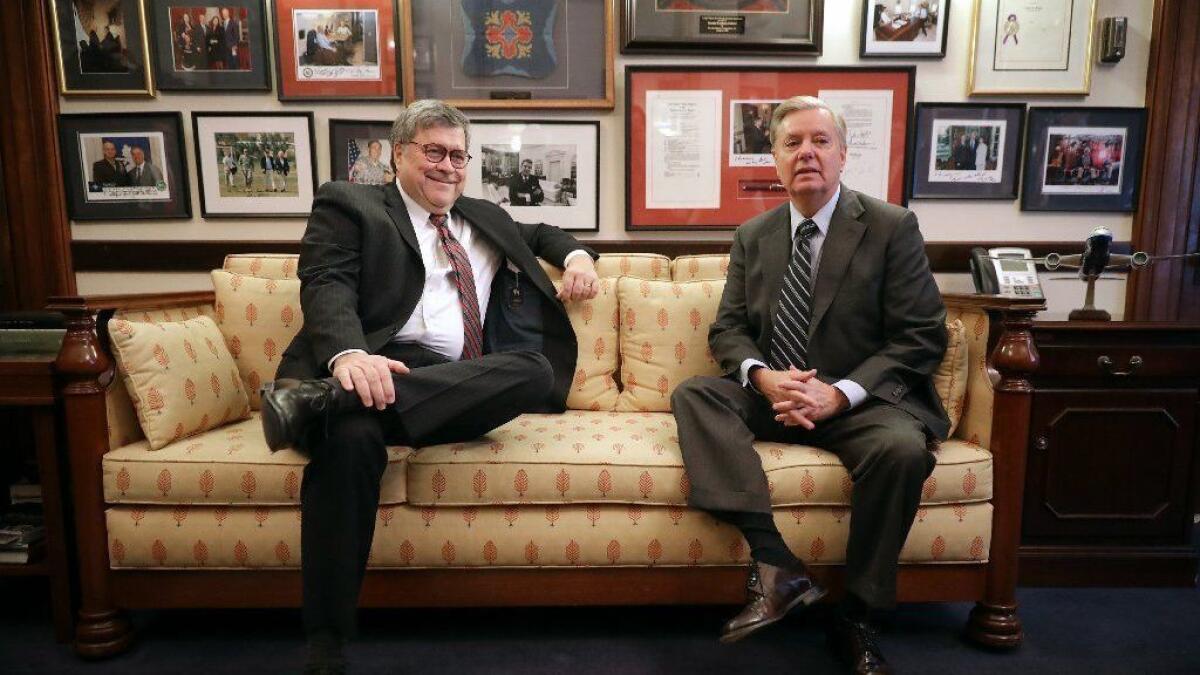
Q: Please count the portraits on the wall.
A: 14